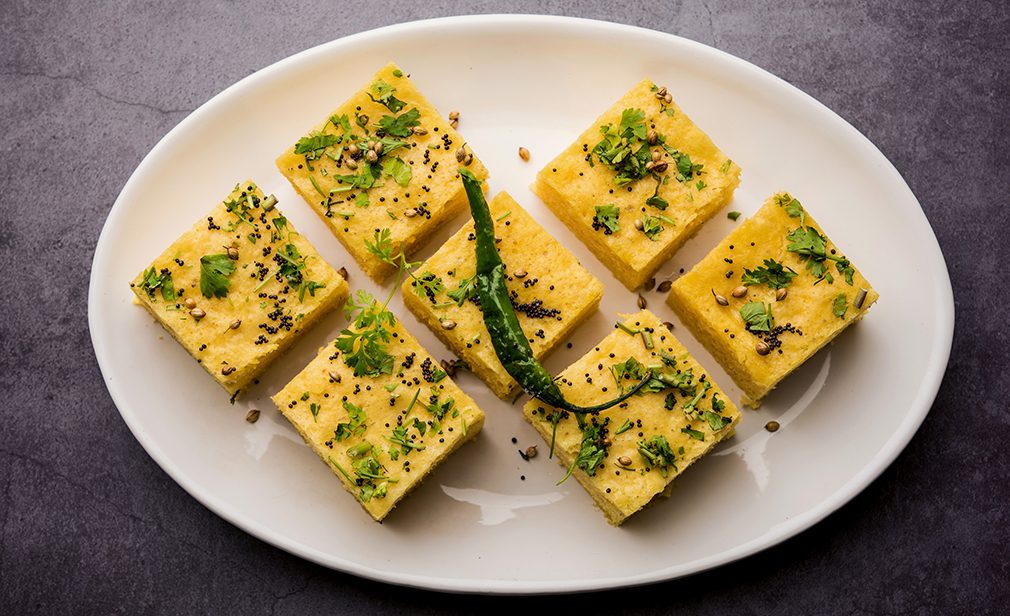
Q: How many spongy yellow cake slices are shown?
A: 7